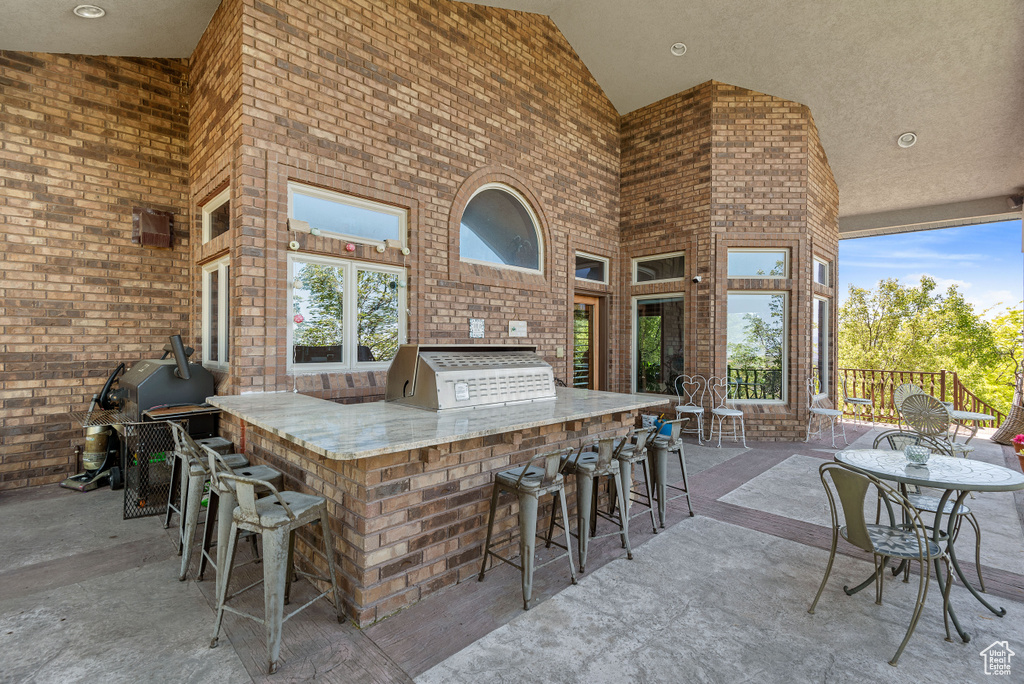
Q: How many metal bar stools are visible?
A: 8